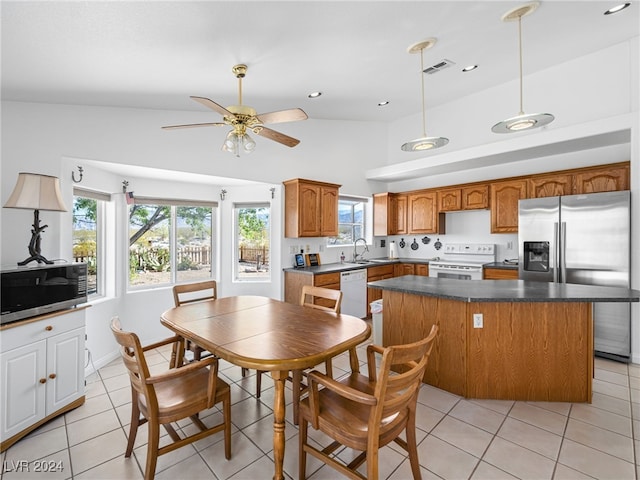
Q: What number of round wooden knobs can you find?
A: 3